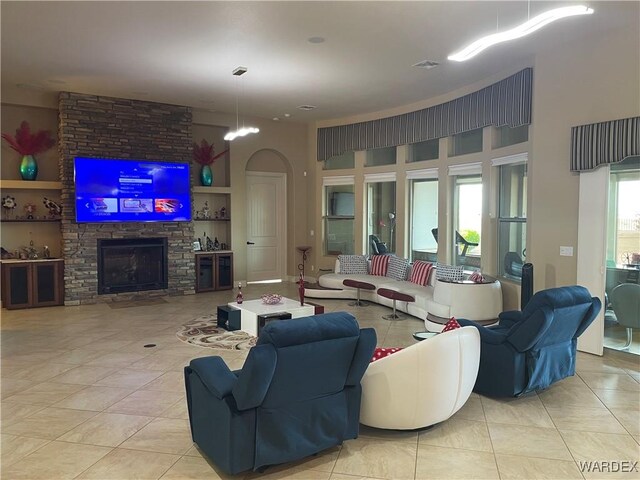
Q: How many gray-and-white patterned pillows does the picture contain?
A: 3